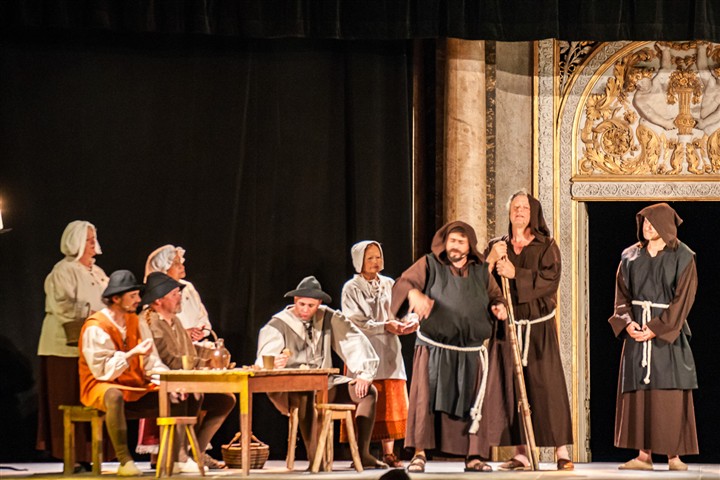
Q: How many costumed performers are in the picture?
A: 9